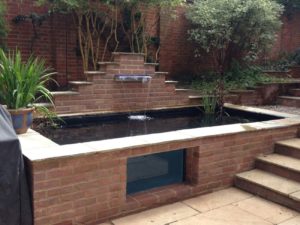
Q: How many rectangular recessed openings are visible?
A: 1